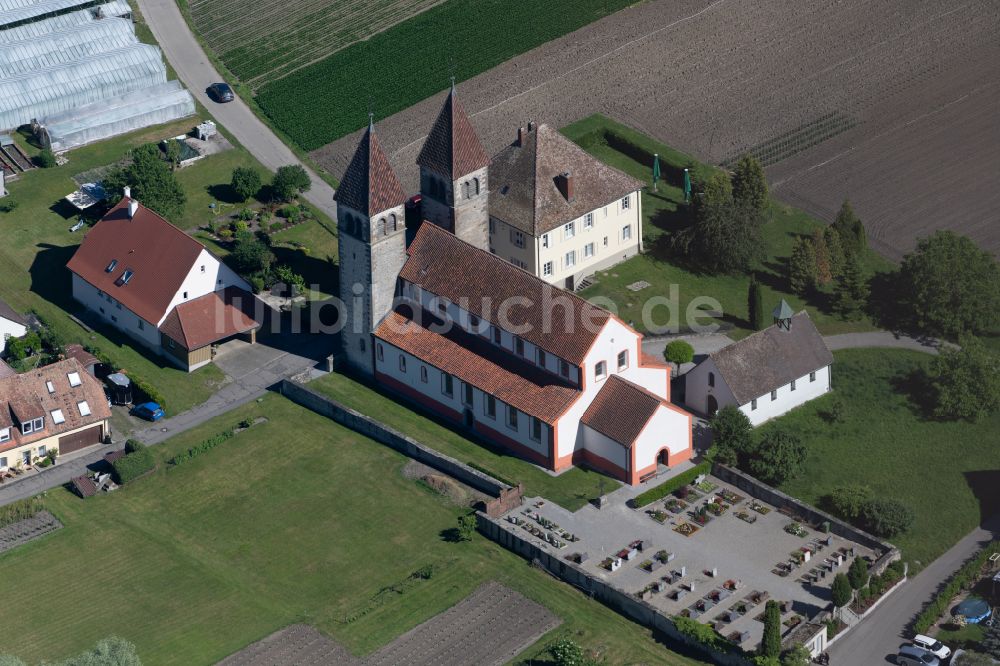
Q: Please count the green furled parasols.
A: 2